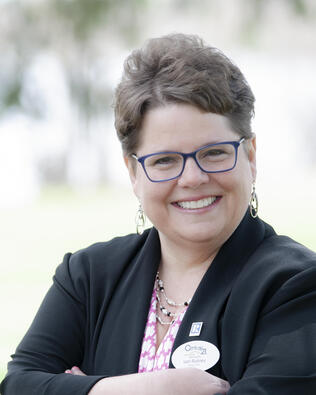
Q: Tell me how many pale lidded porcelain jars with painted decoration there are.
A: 0